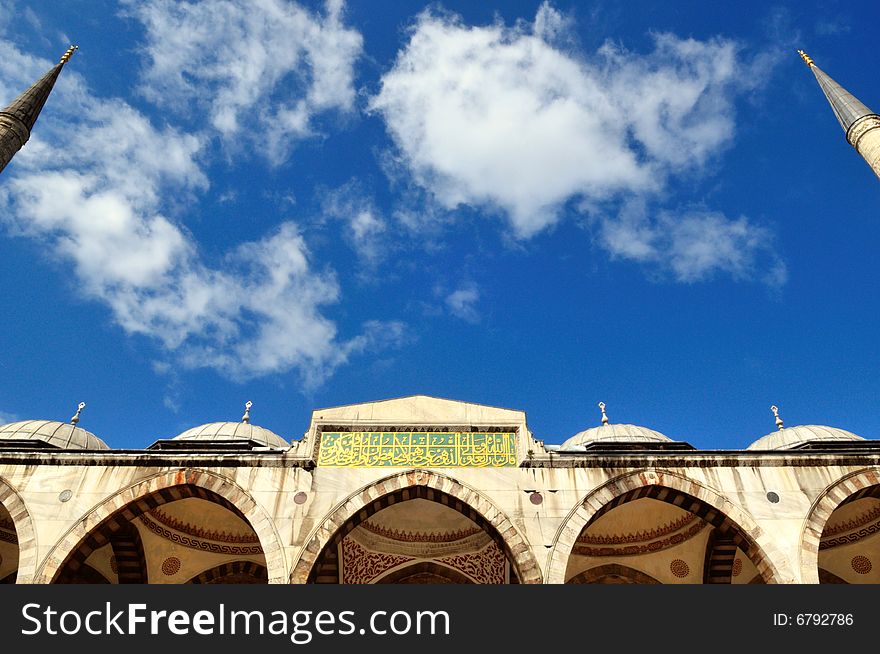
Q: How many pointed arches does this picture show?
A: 5